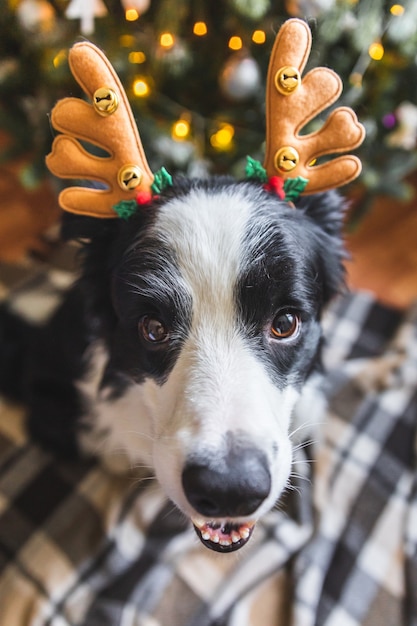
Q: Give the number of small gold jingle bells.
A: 4